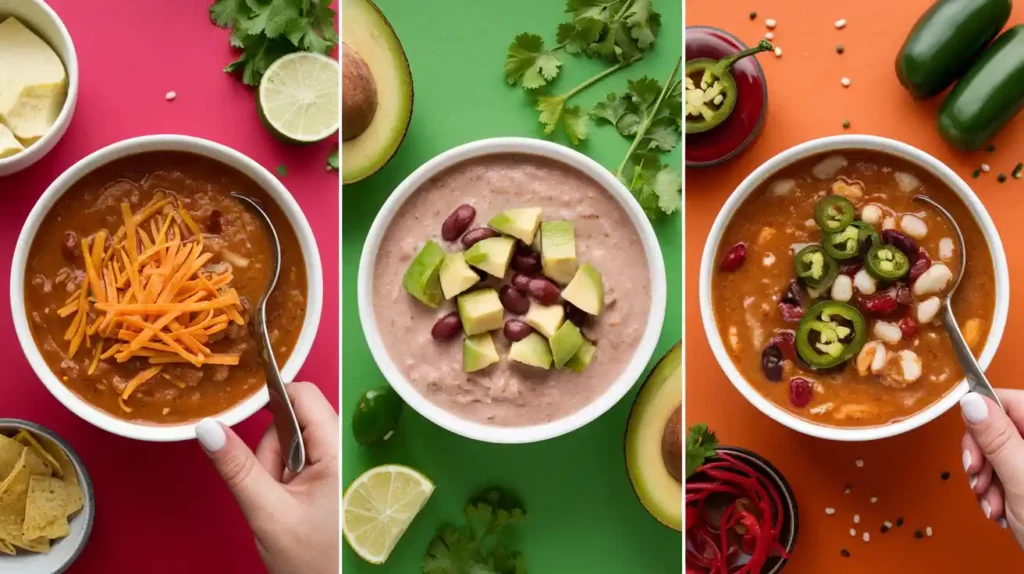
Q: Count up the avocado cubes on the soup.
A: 12